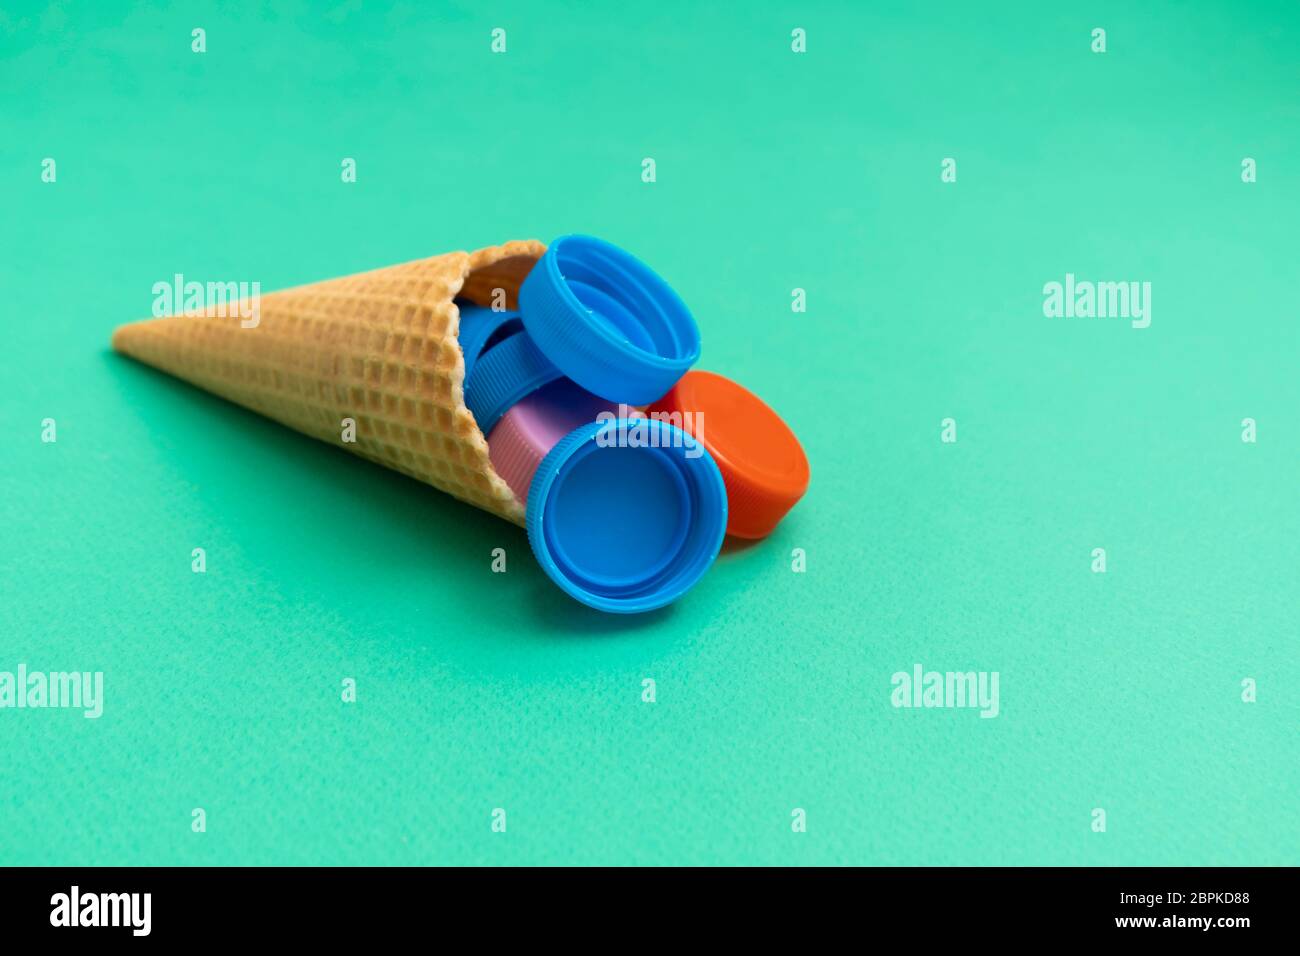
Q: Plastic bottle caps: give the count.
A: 6